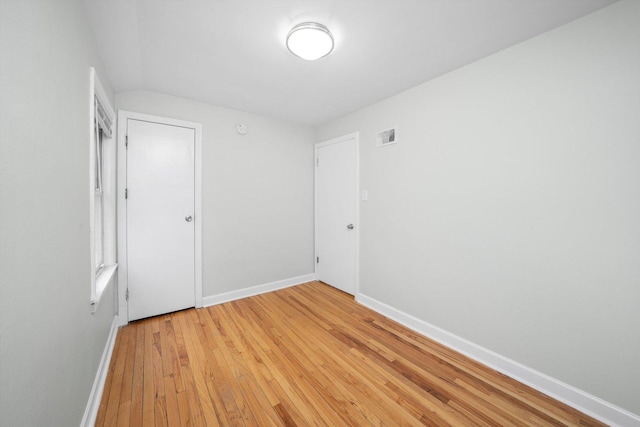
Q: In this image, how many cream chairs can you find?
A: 0